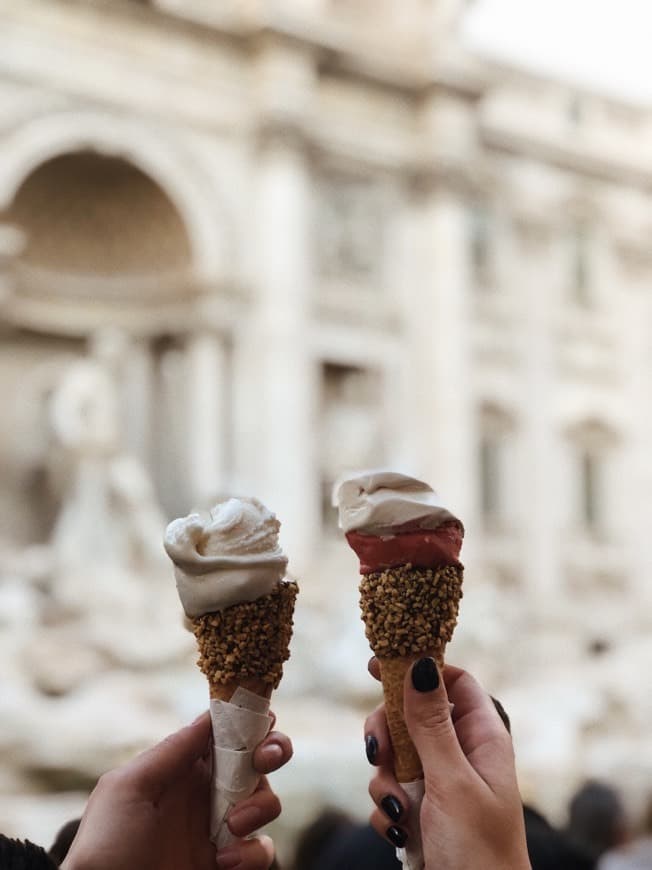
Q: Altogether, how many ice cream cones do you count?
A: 2